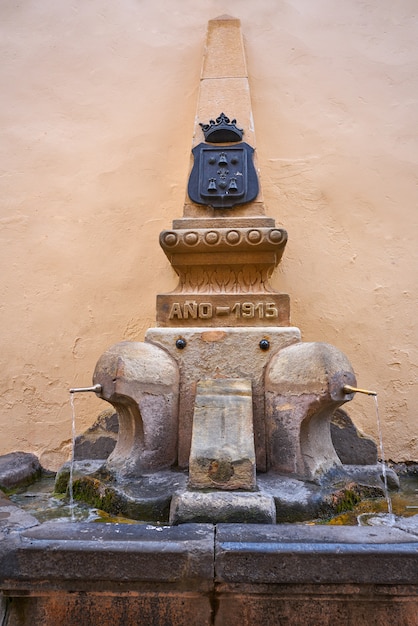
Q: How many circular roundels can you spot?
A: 6